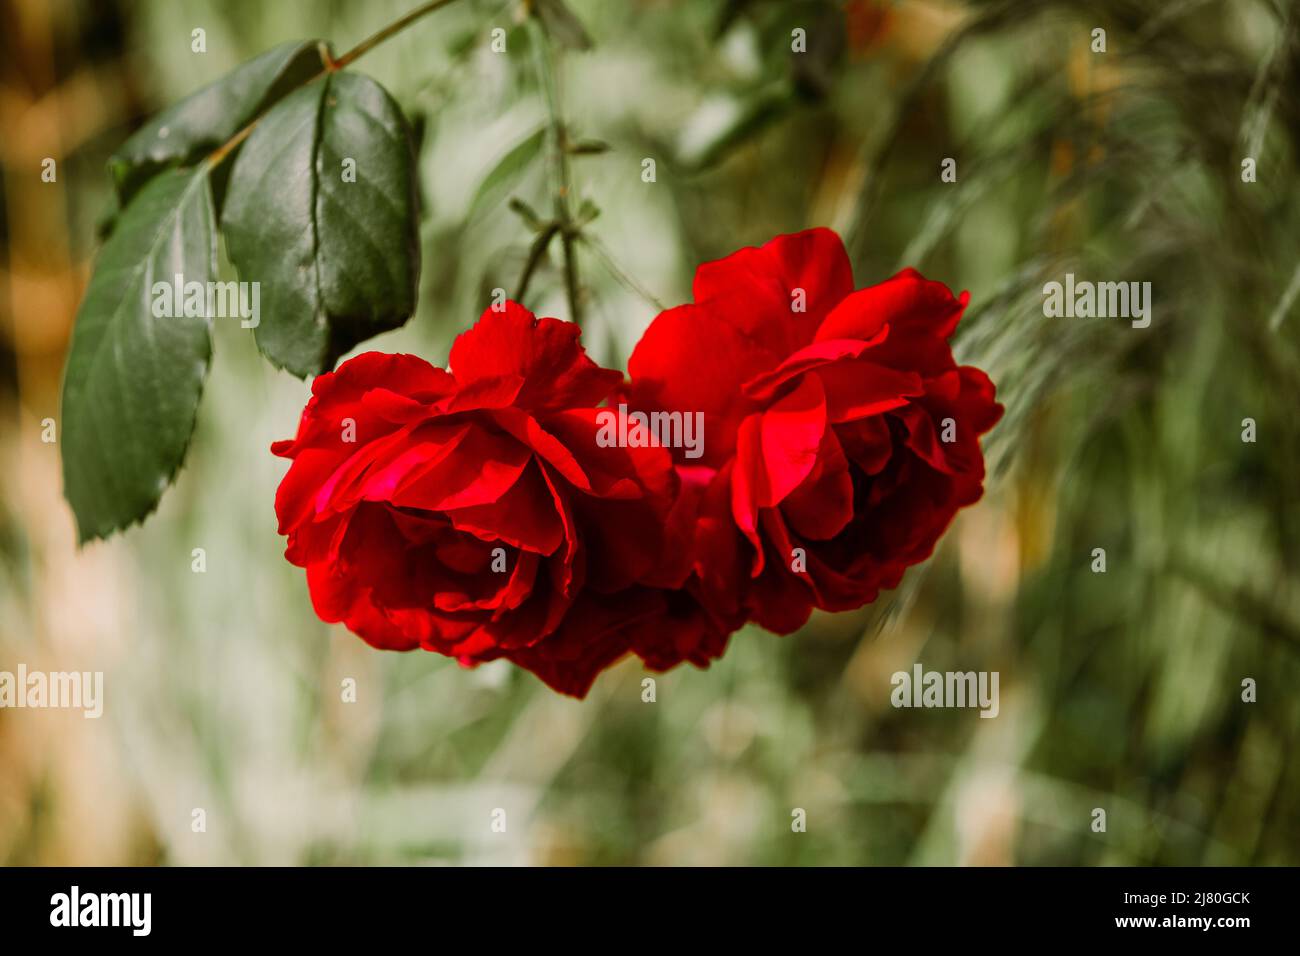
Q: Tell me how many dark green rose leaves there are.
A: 3